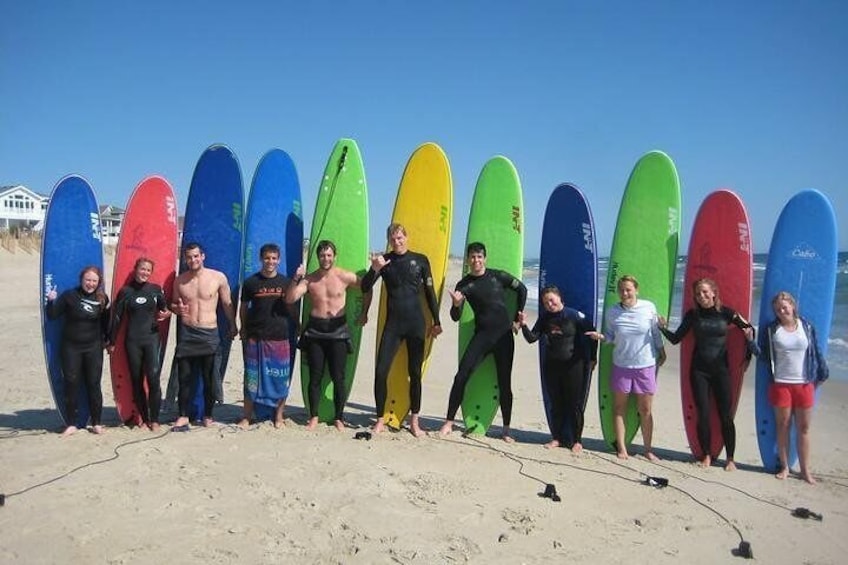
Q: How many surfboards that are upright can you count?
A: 11